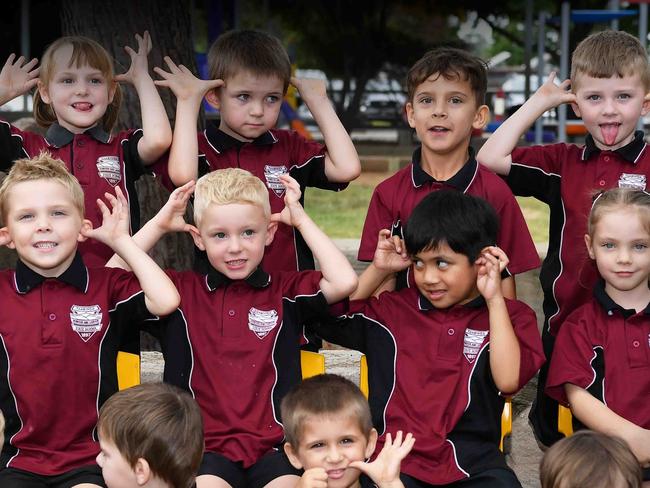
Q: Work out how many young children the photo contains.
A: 11